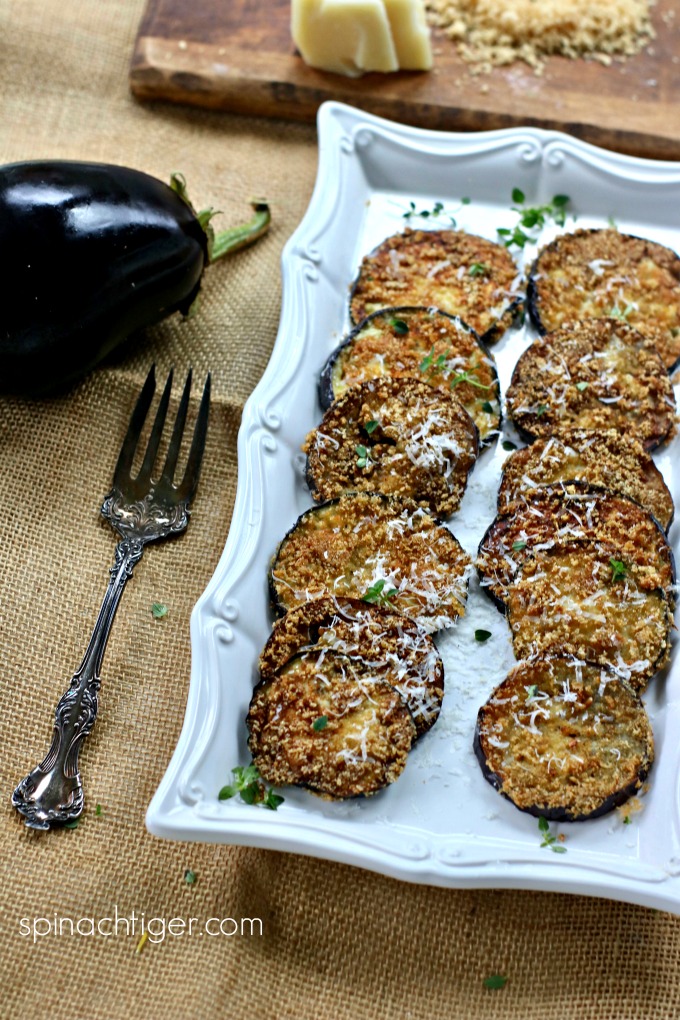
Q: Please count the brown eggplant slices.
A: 12